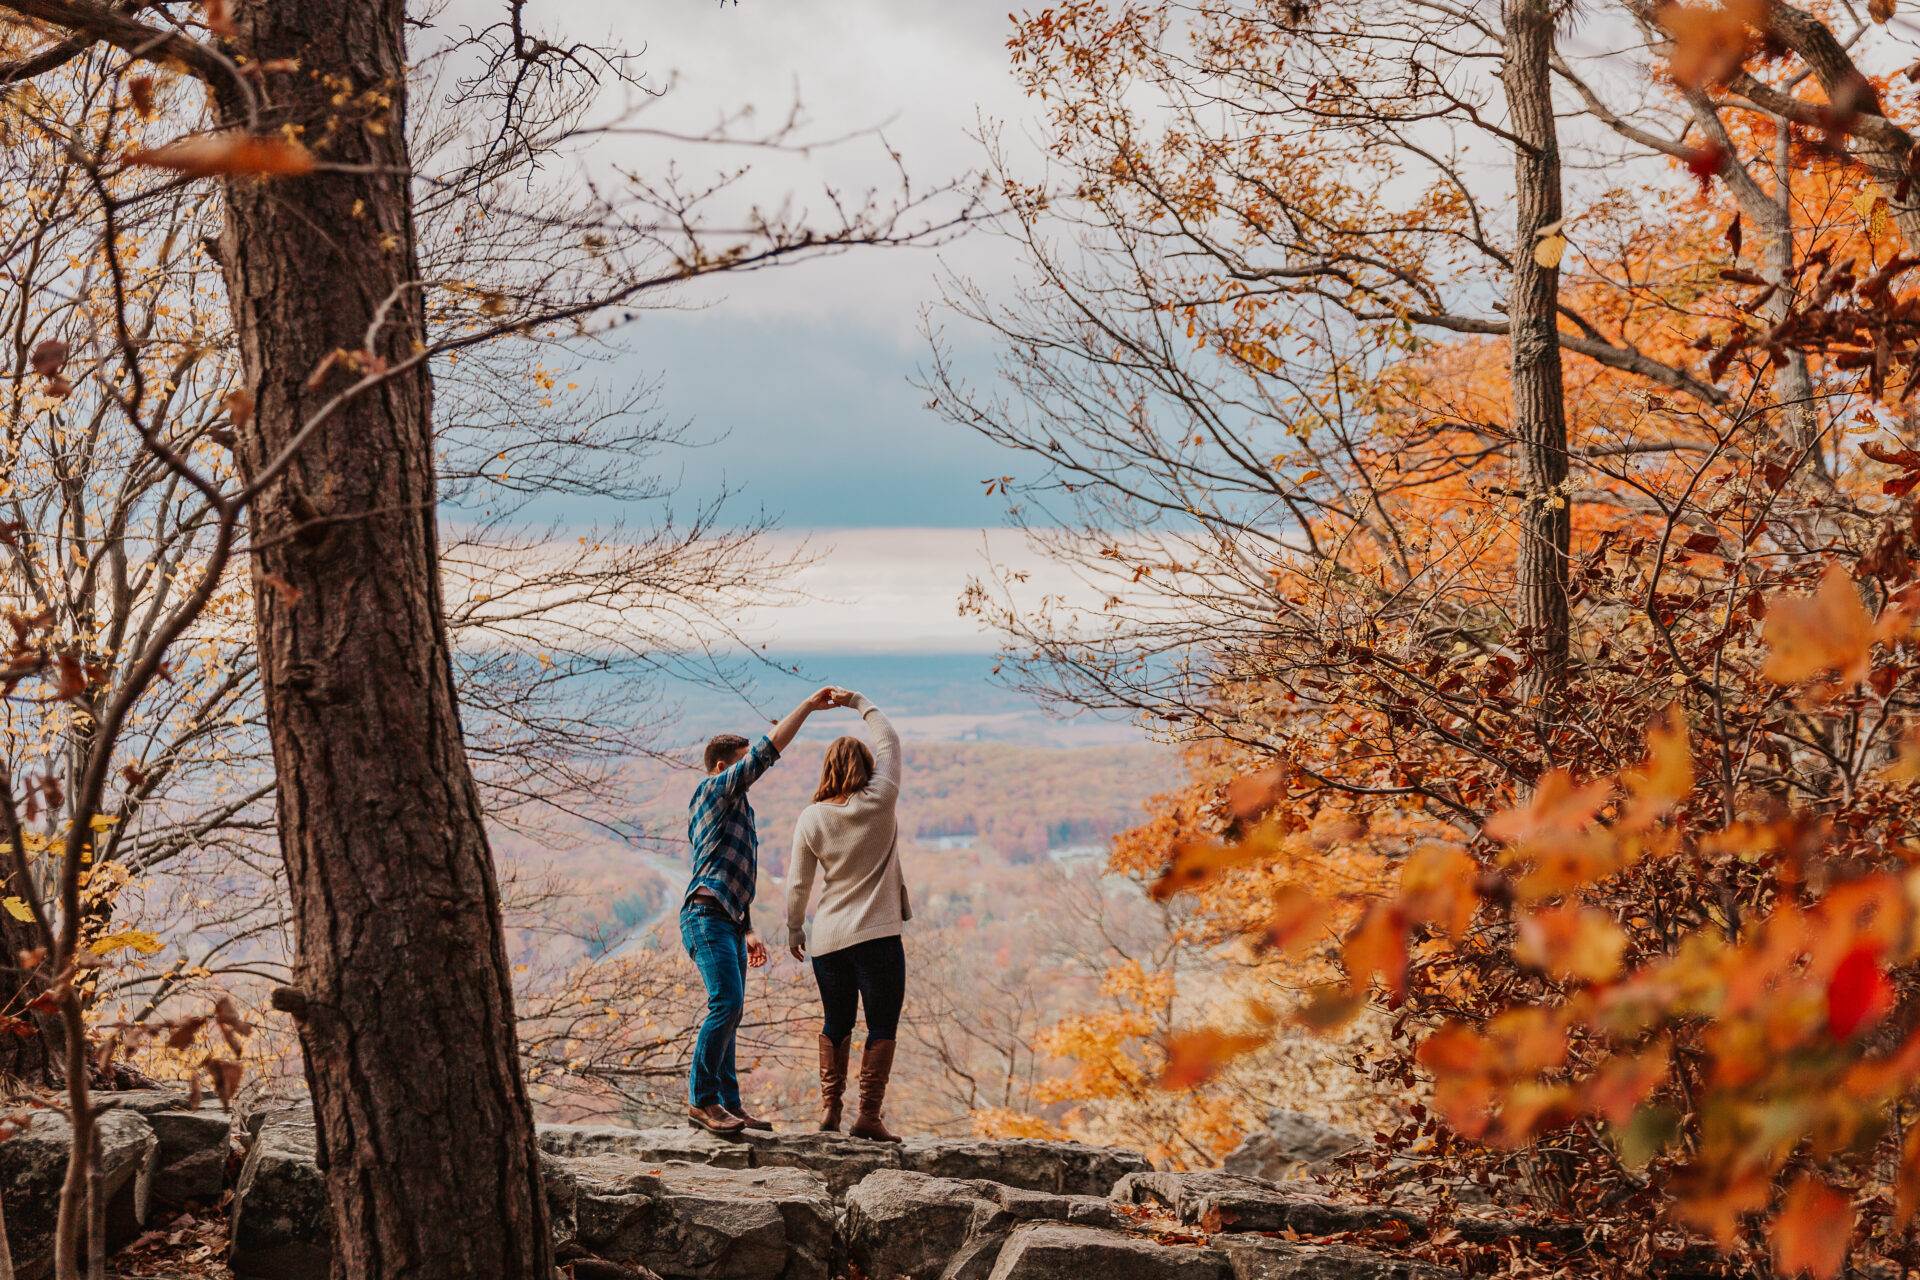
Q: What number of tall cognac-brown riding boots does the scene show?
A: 2